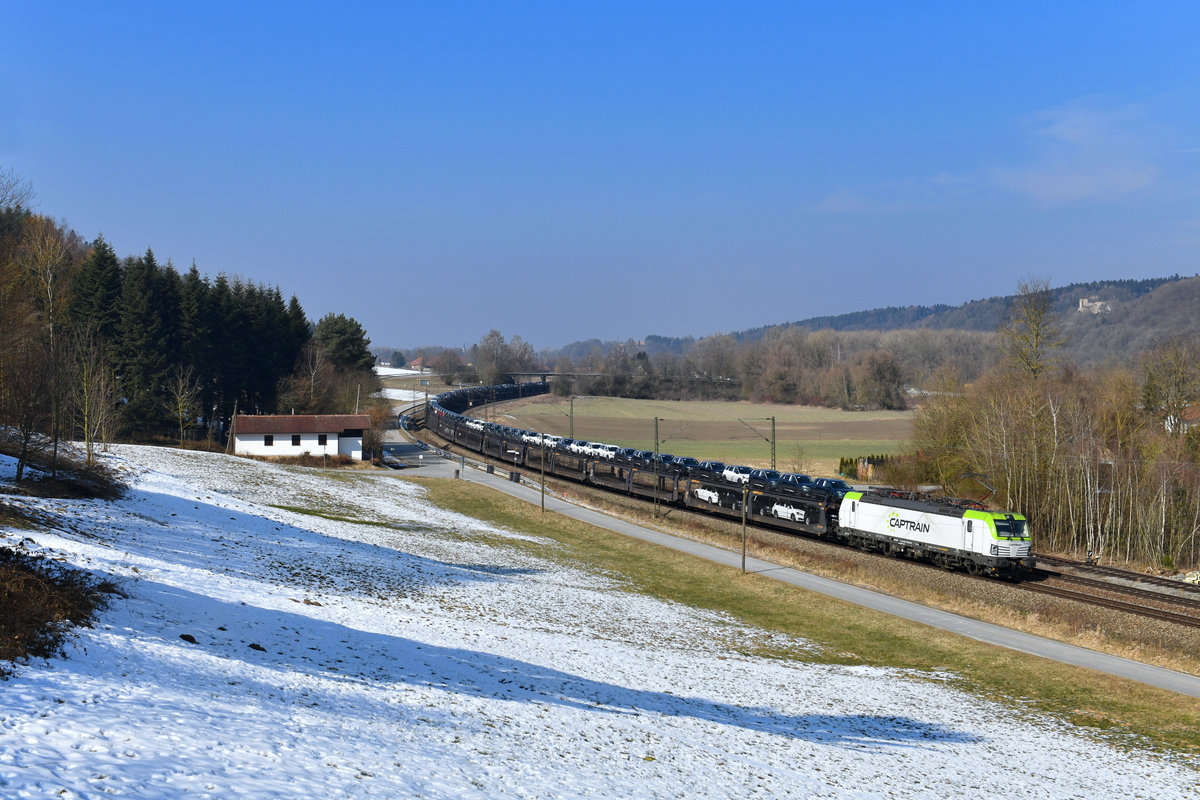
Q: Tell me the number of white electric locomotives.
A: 1